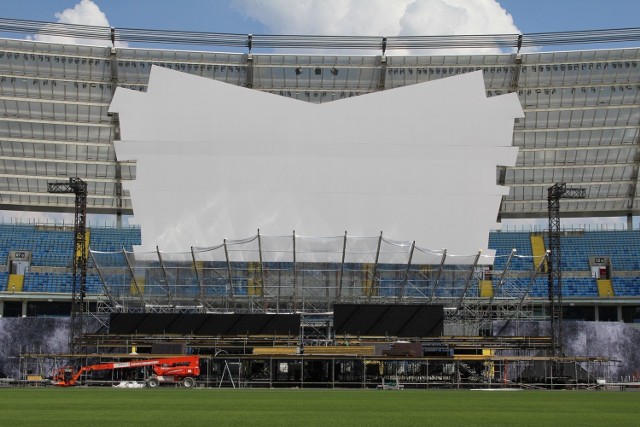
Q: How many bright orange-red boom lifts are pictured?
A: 1